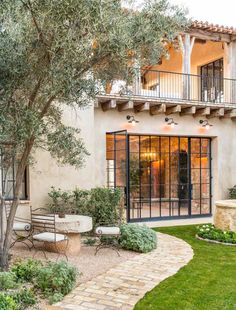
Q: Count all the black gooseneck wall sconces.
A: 3